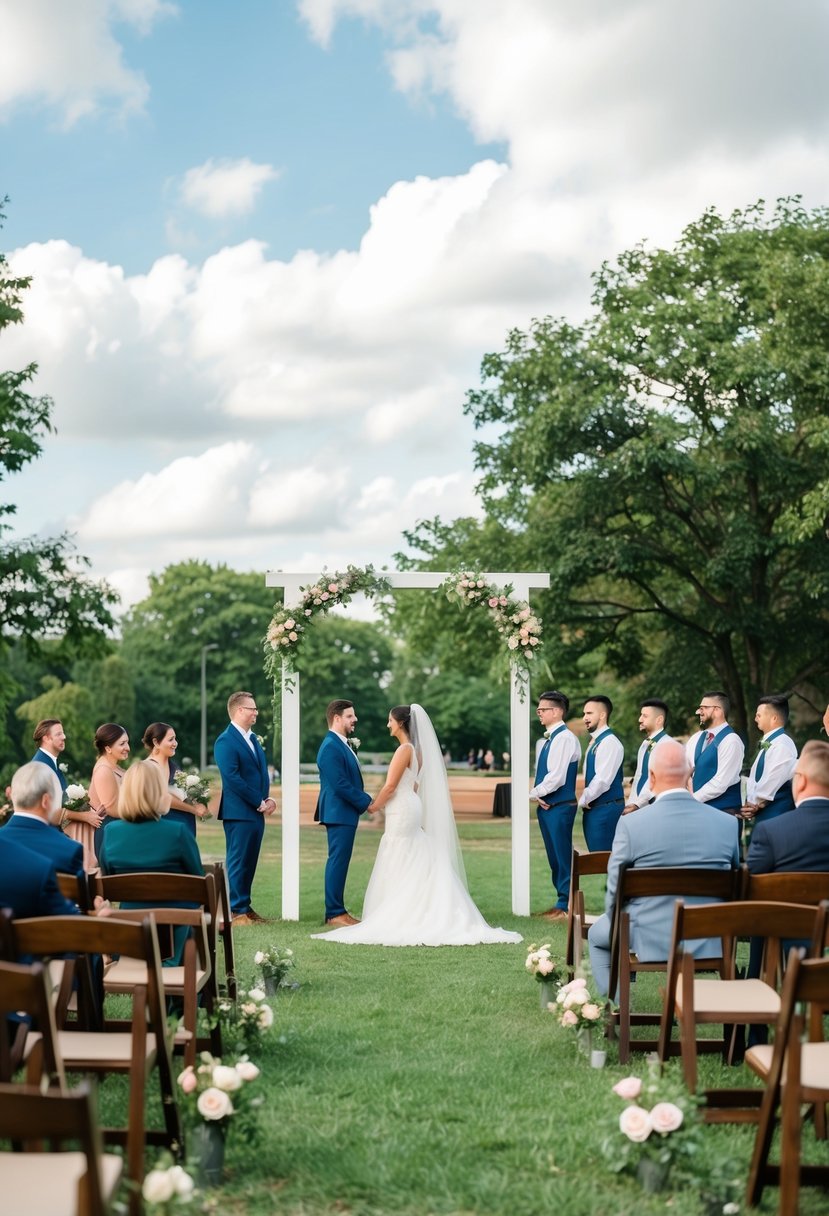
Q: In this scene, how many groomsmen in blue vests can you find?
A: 5